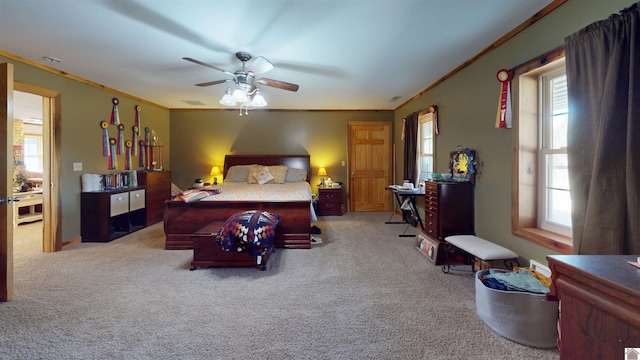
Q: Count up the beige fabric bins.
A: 2